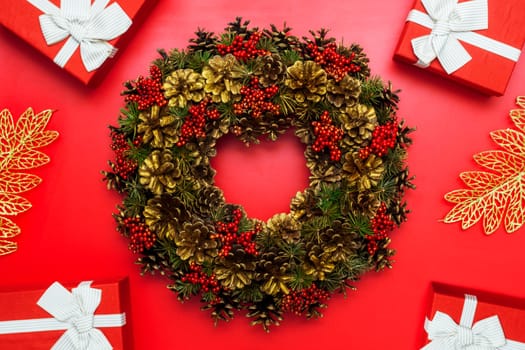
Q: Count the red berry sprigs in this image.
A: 13